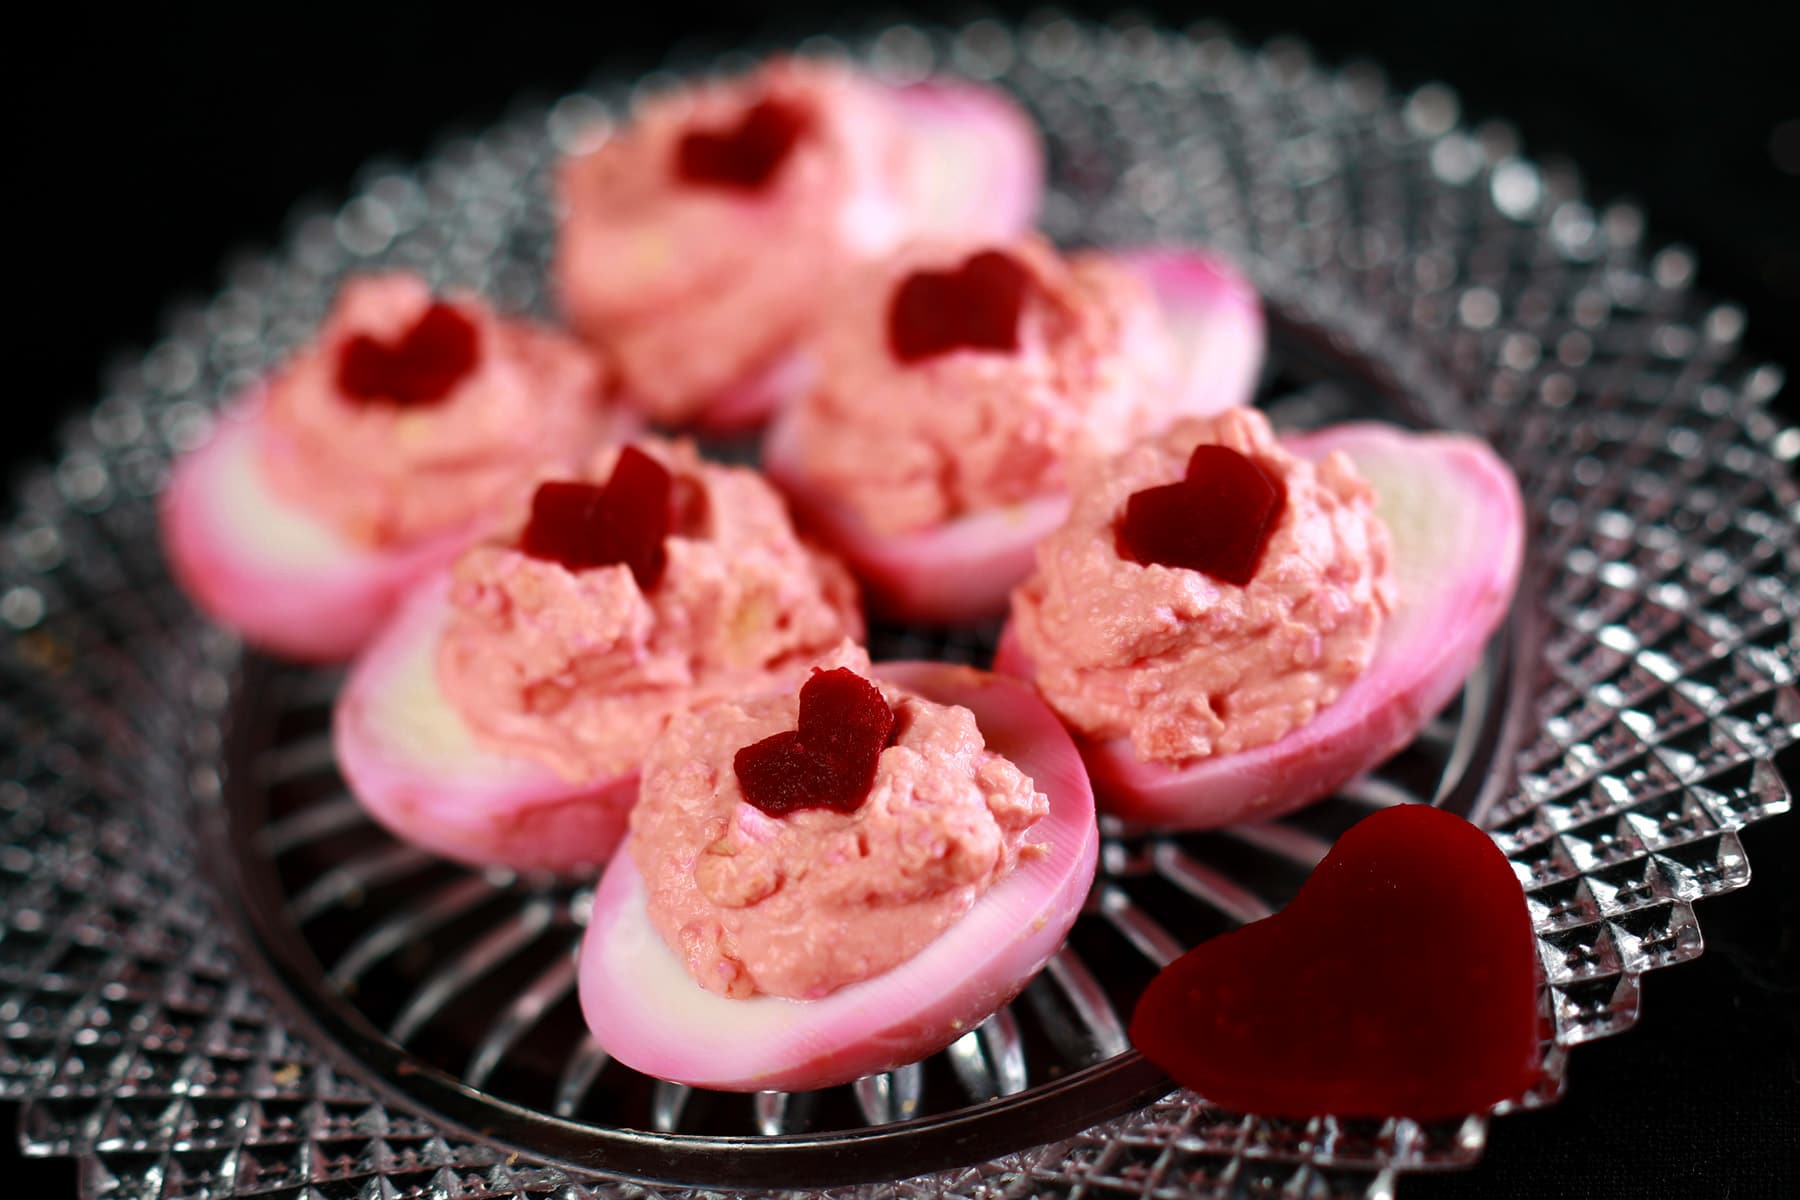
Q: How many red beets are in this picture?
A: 7